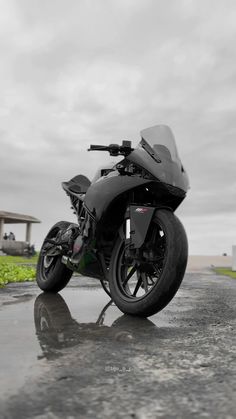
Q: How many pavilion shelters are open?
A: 1